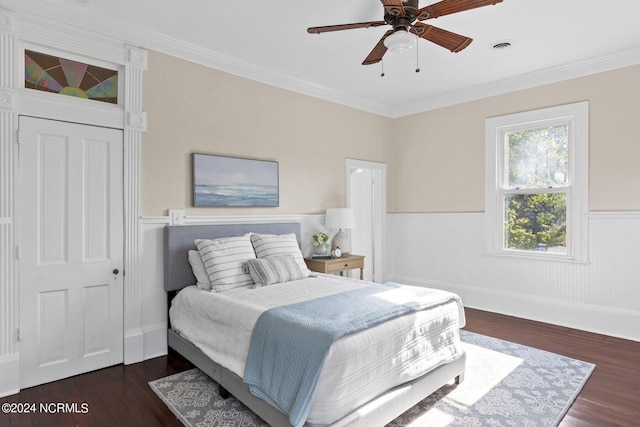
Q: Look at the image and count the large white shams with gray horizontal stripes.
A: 2